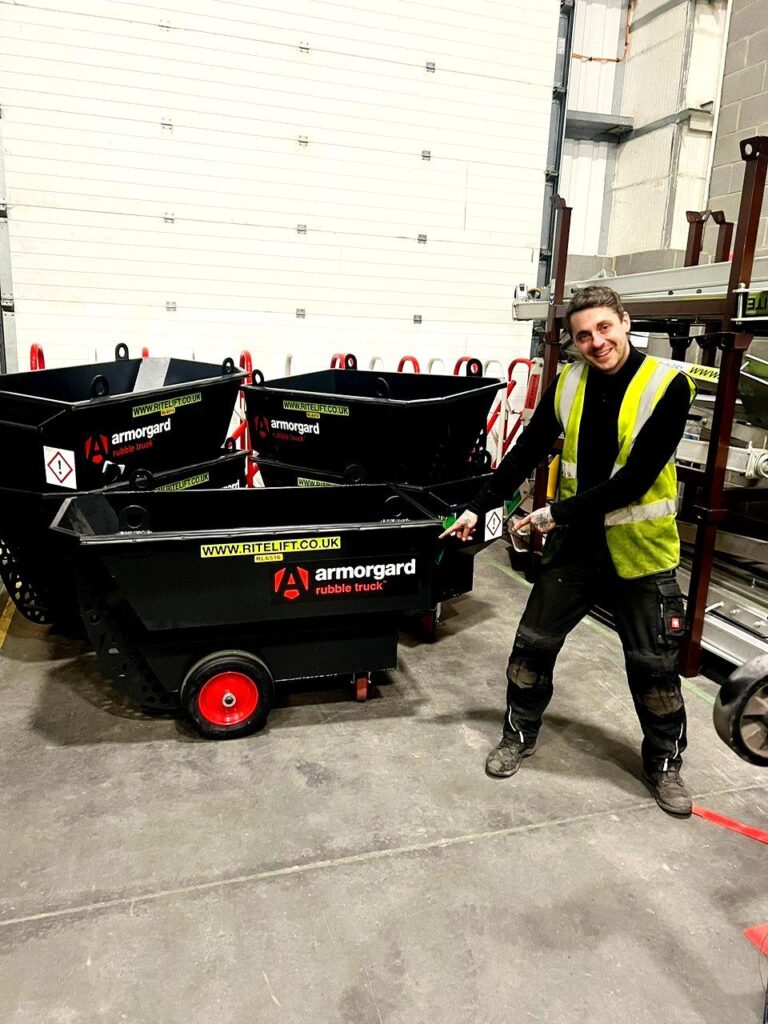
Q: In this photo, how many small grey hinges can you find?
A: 12